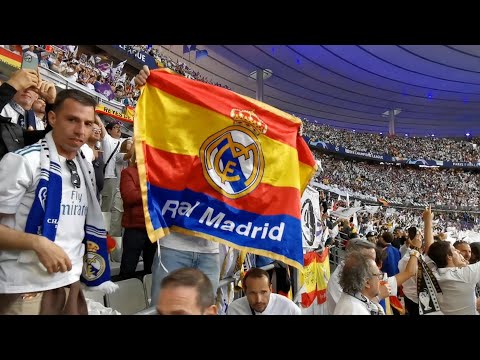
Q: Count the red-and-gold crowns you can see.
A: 2